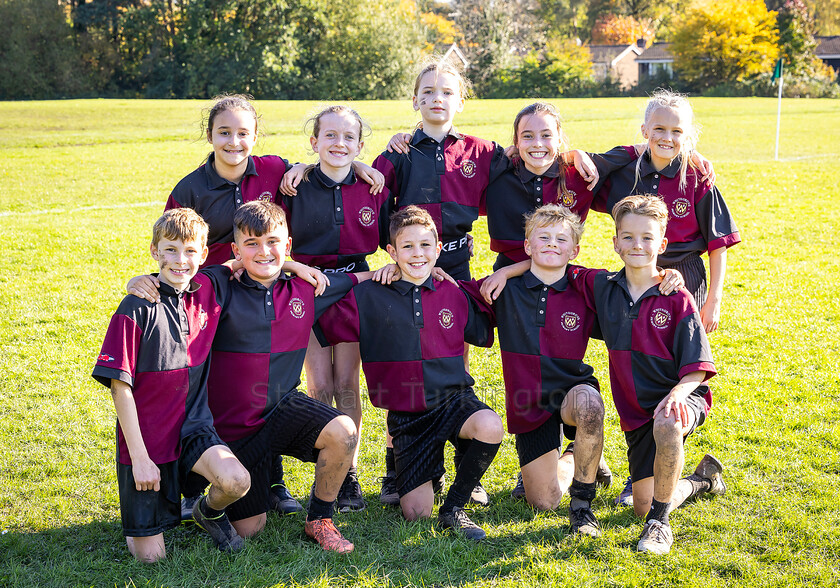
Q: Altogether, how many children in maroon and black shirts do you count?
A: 10